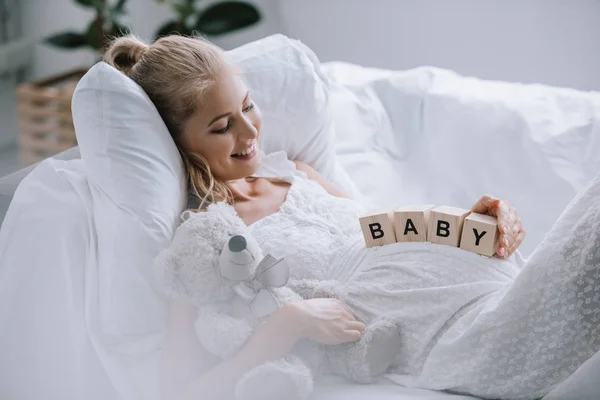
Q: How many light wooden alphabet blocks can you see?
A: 4